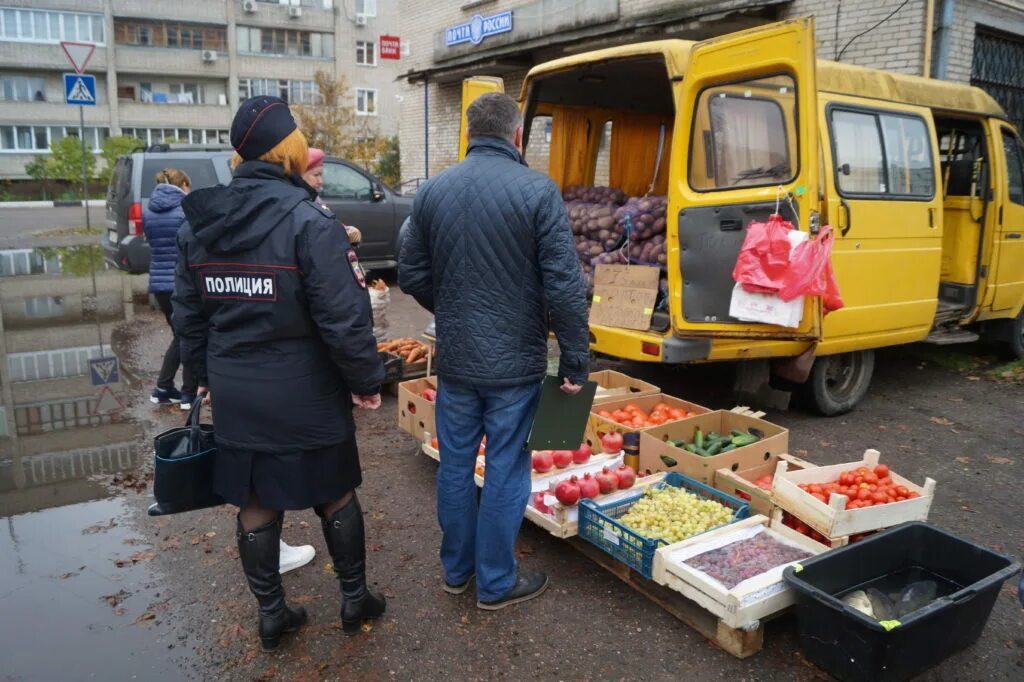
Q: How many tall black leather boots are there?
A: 2